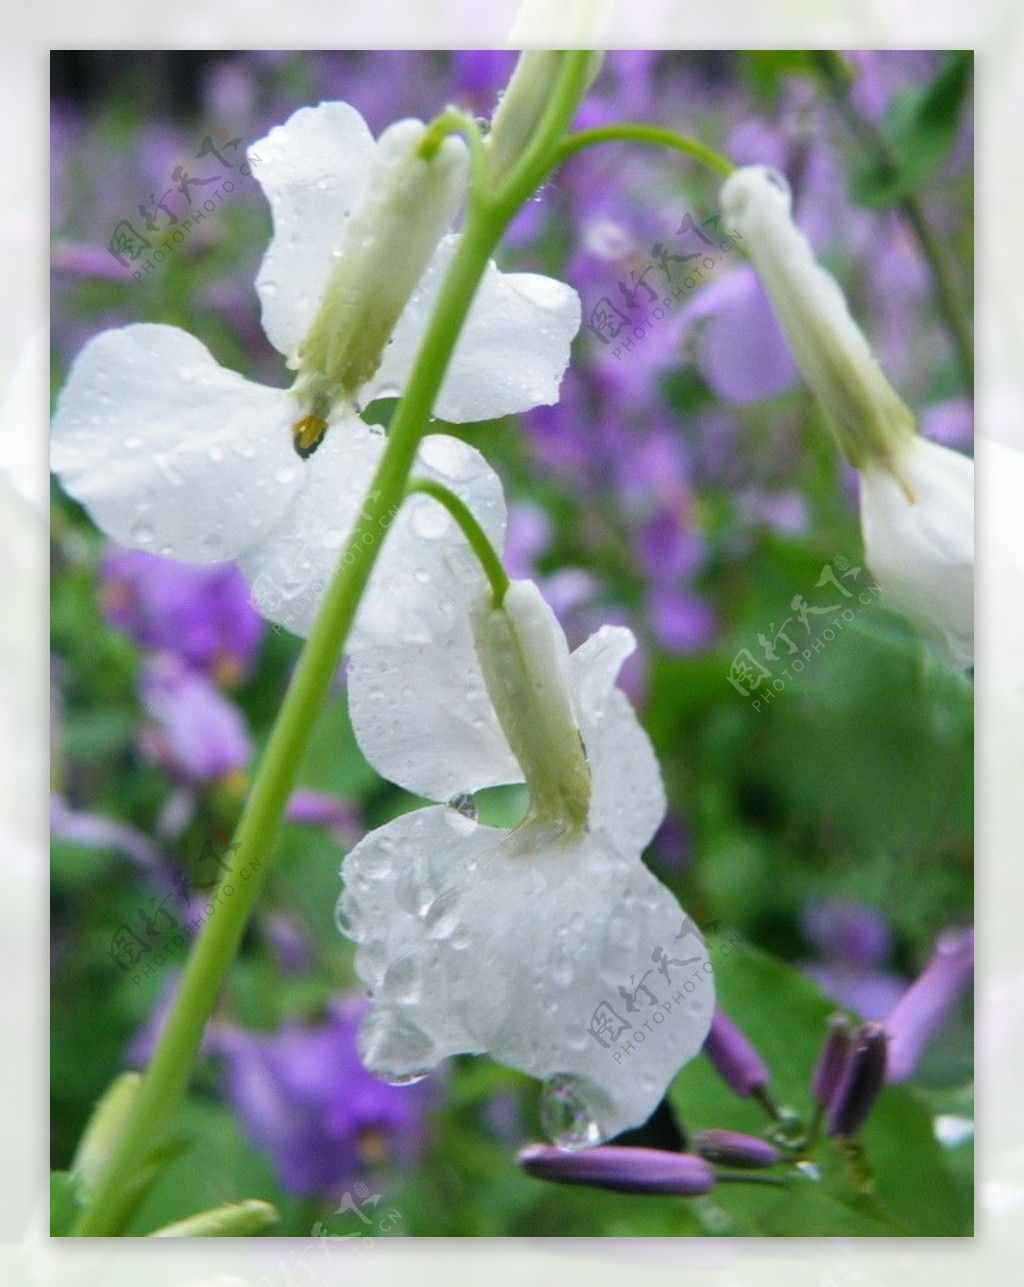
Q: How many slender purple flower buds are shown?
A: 6